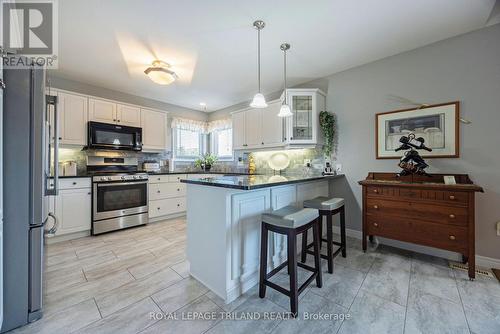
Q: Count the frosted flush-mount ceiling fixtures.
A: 1